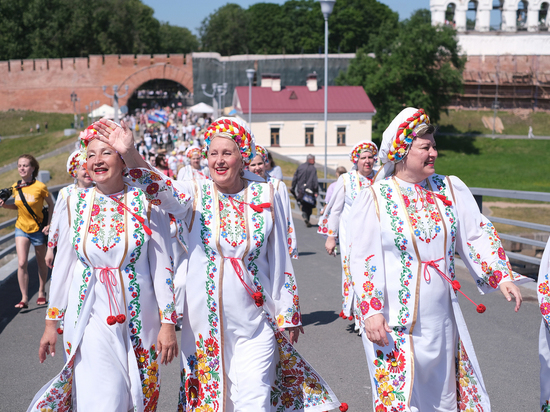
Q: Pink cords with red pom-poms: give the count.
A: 3